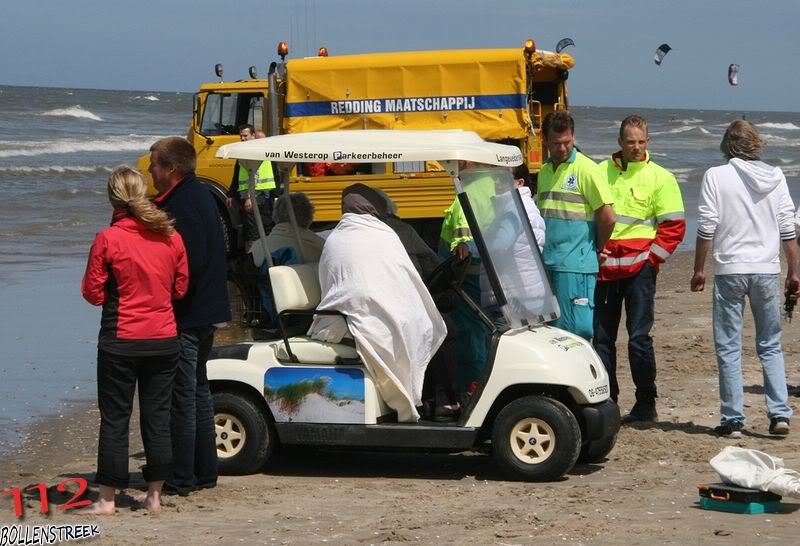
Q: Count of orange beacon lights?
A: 3